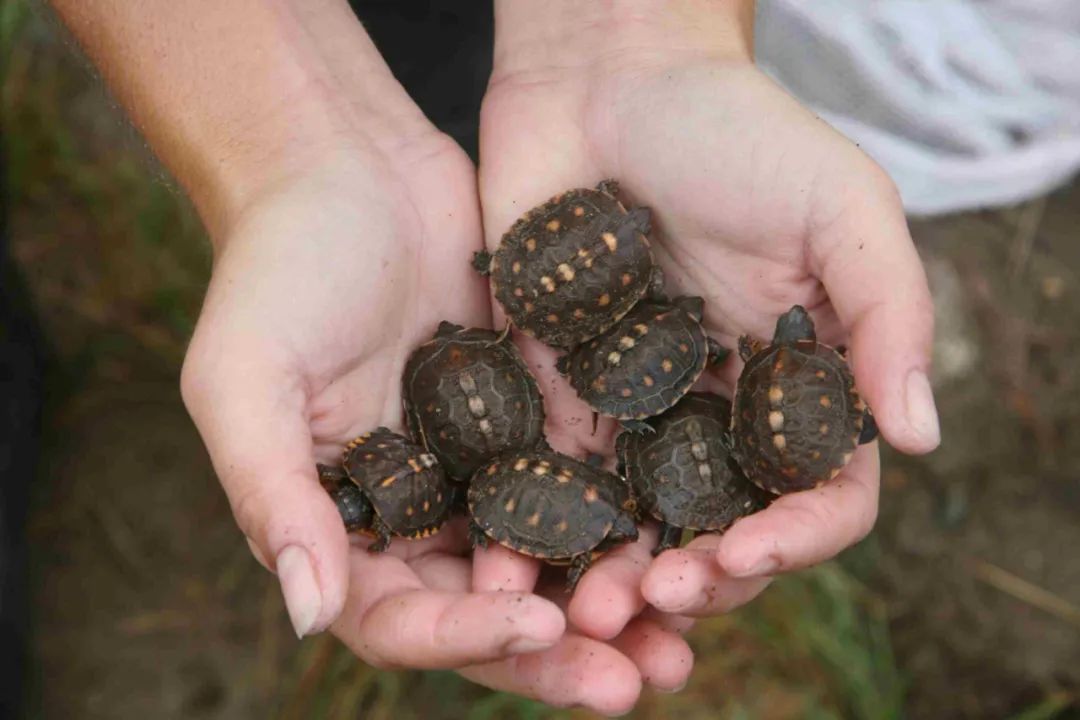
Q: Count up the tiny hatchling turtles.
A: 7